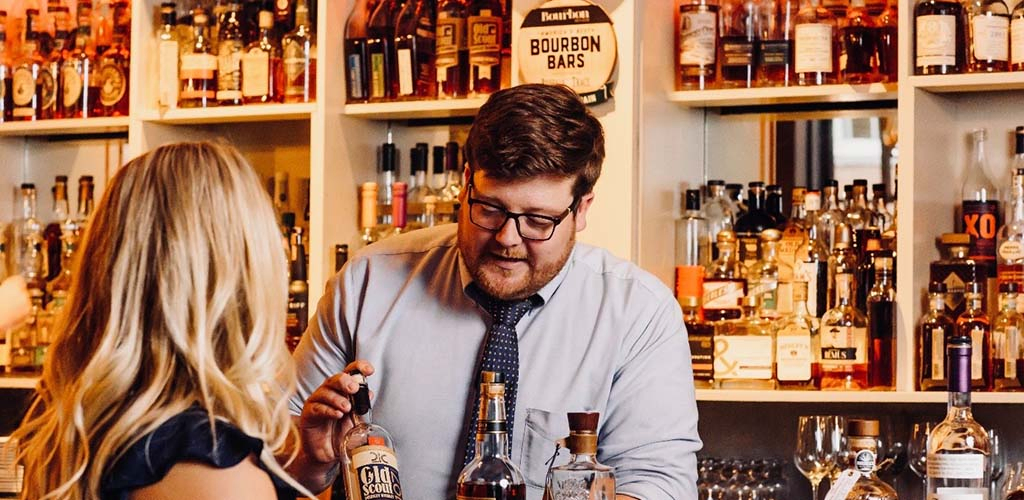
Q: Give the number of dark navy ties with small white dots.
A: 1